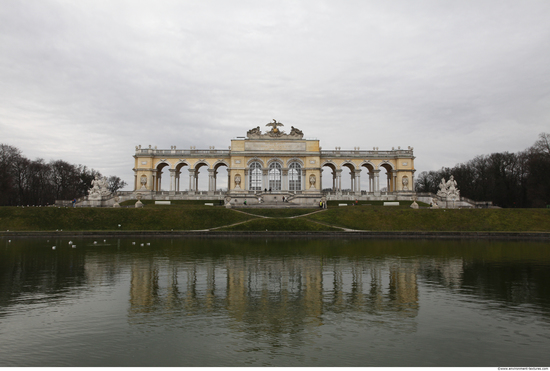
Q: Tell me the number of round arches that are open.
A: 8